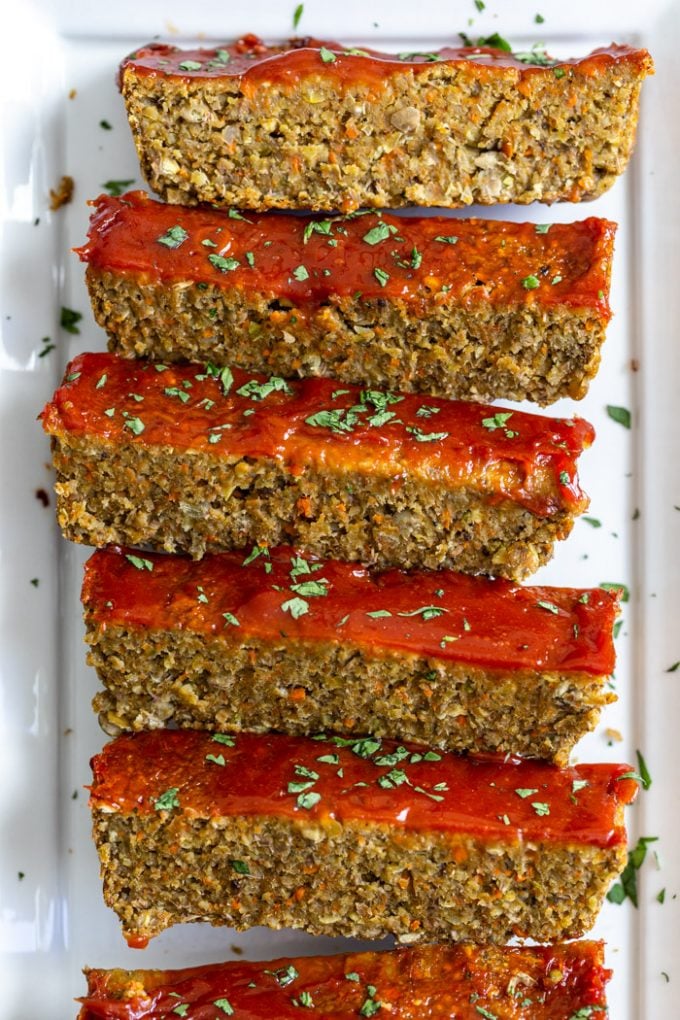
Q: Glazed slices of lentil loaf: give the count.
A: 6